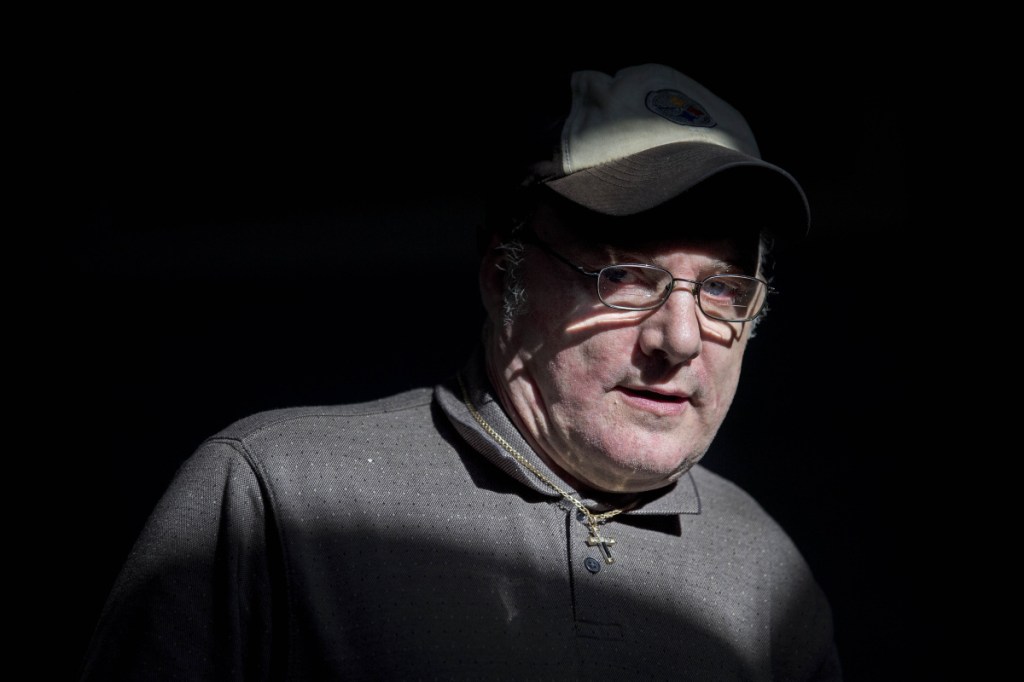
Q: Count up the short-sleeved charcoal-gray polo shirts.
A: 1